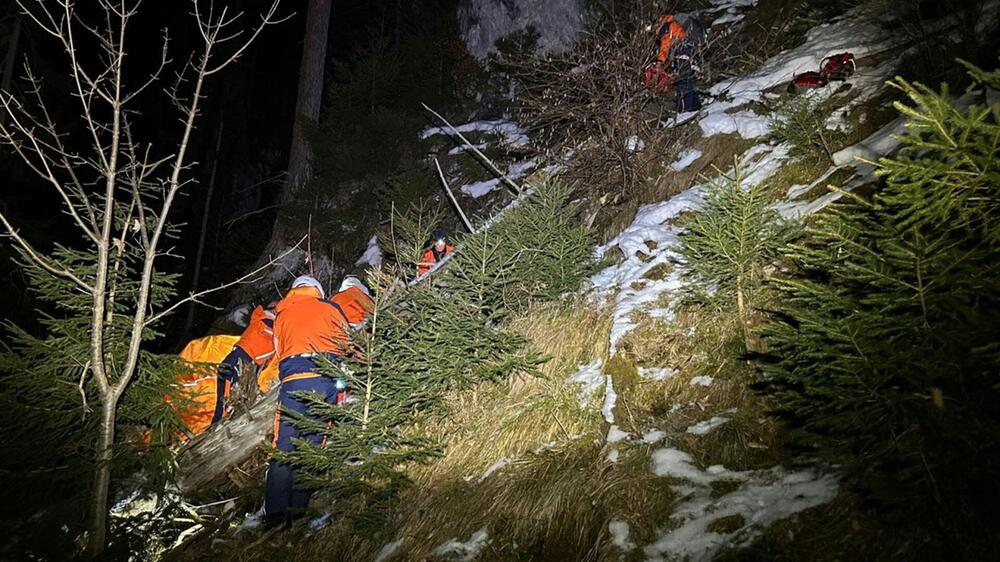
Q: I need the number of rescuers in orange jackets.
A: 5